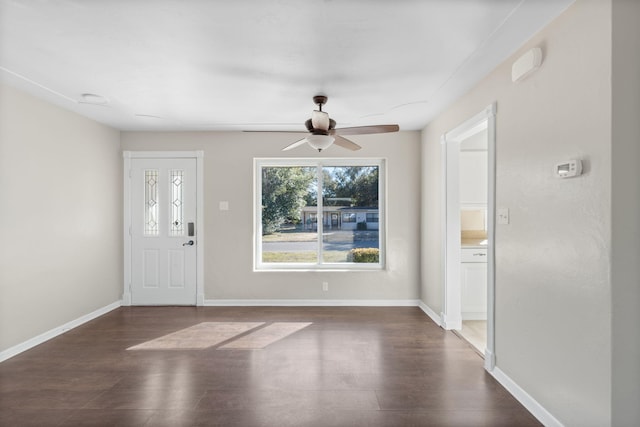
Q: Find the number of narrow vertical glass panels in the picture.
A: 2